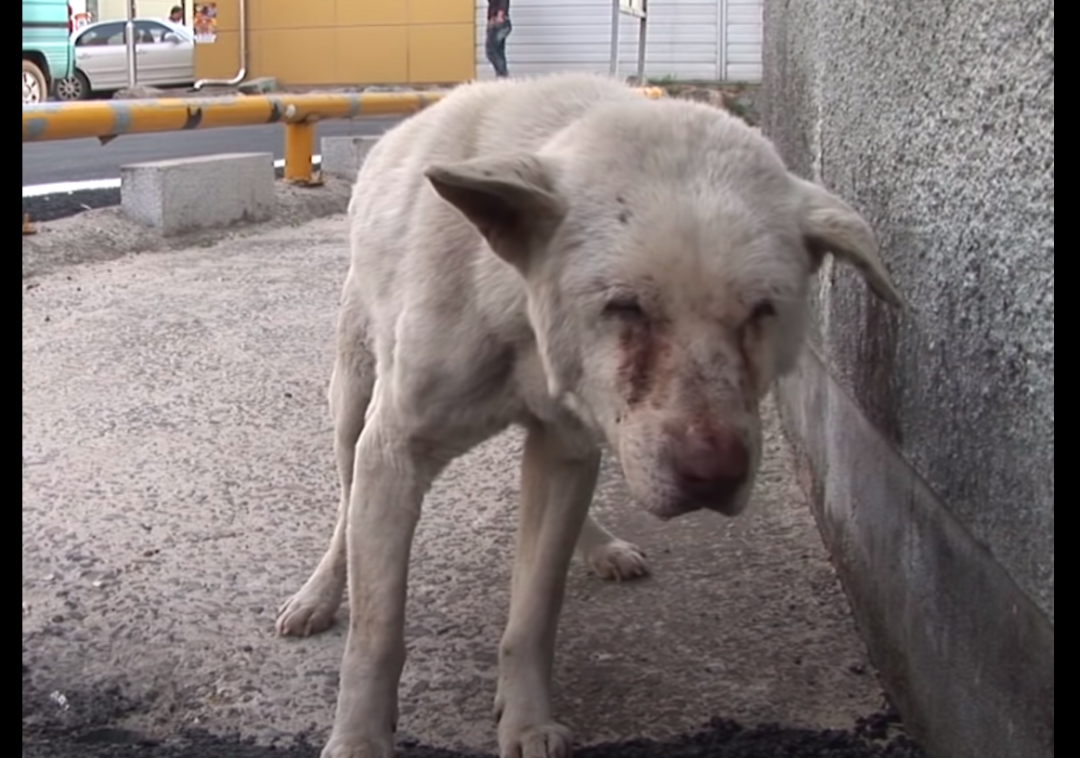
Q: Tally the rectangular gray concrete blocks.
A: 2